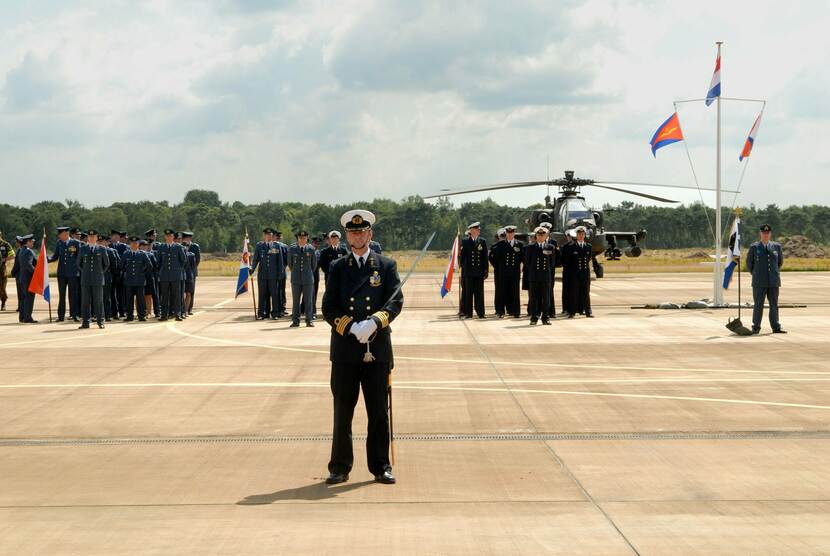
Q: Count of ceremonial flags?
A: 7